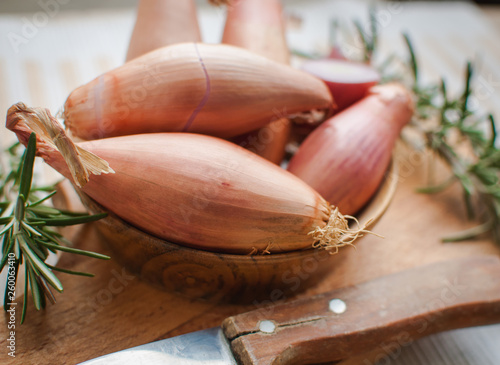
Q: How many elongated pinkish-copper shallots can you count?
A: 5